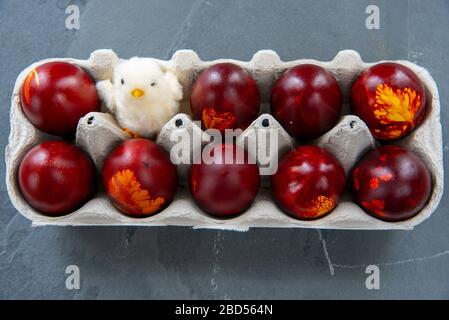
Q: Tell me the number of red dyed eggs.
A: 9